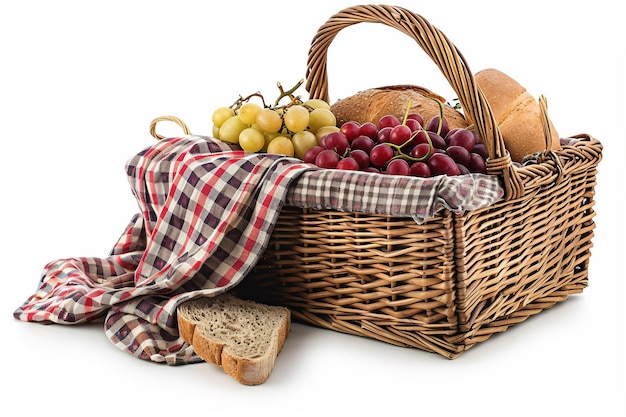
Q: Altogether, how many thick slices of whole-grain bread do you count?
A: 1